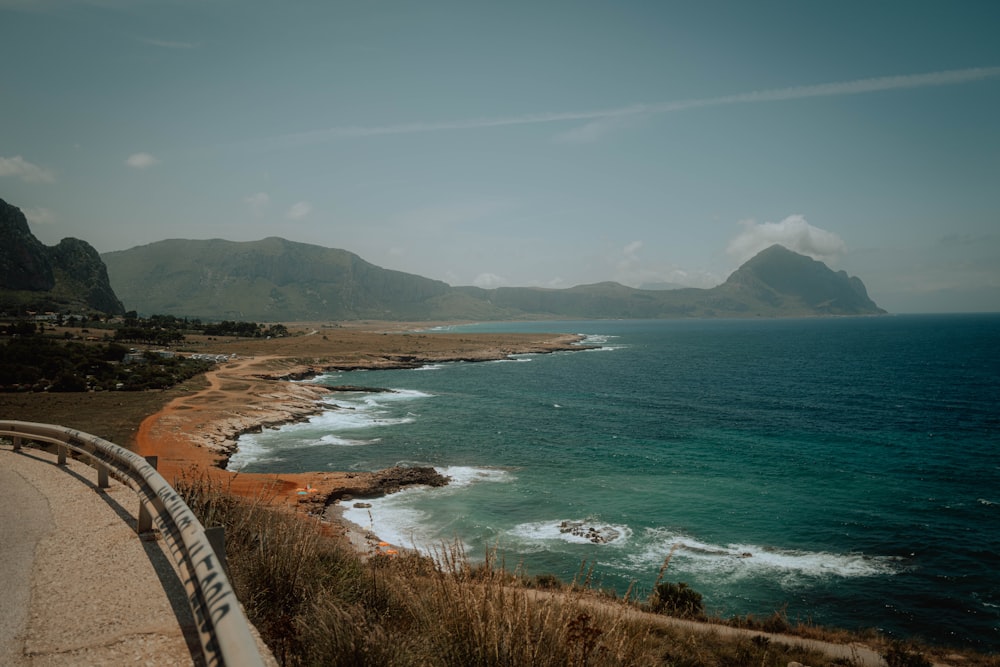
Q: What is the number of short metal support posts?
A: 5